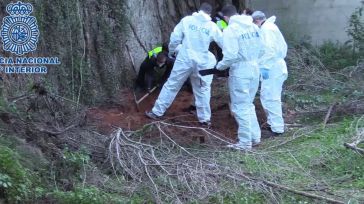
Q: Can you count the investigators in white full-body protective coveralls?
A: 3